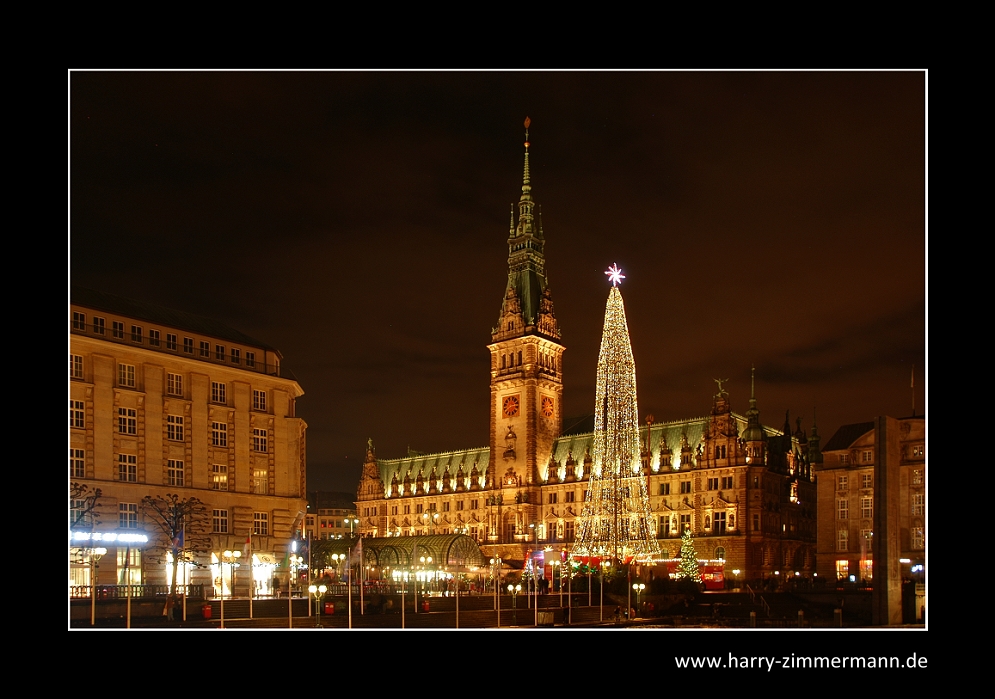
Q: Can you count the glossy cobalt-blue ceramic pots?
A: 0